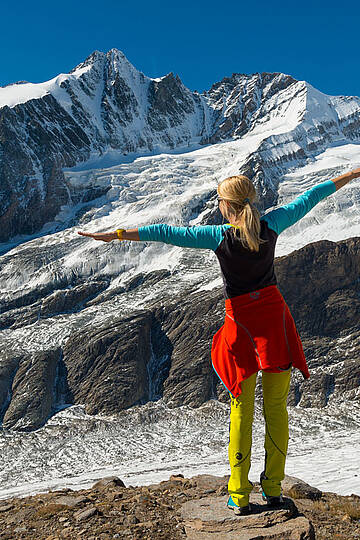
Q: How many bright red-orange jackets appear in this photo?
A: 1